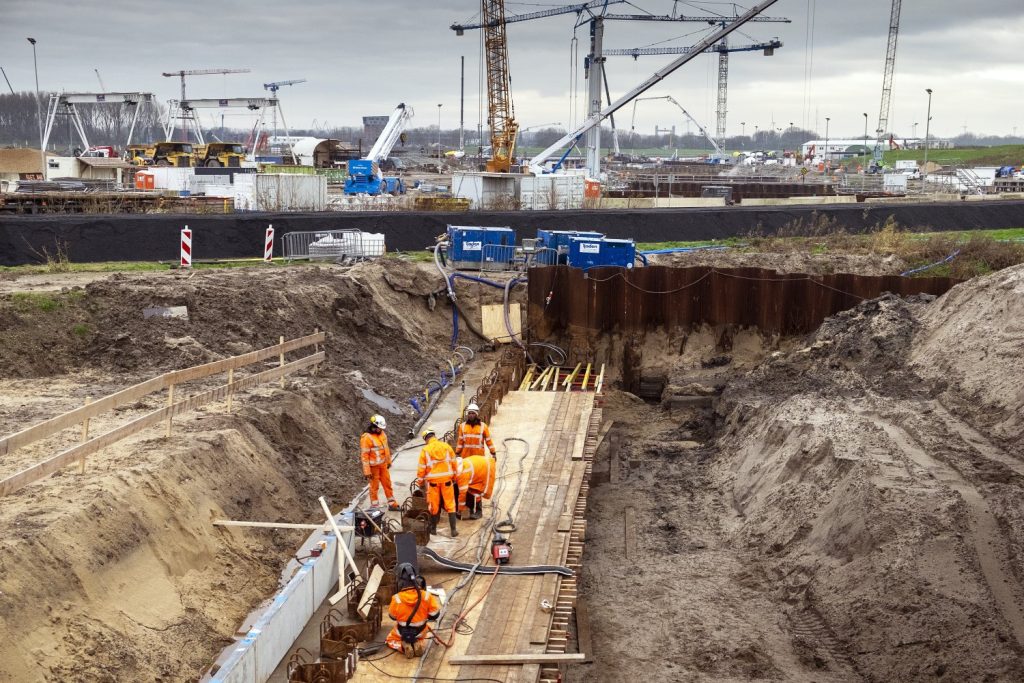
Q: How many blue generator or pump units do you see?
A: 3